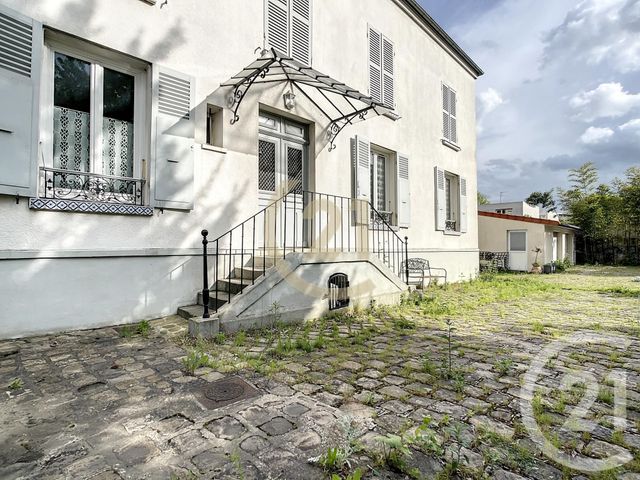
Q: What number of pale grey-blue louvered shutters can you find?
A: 12